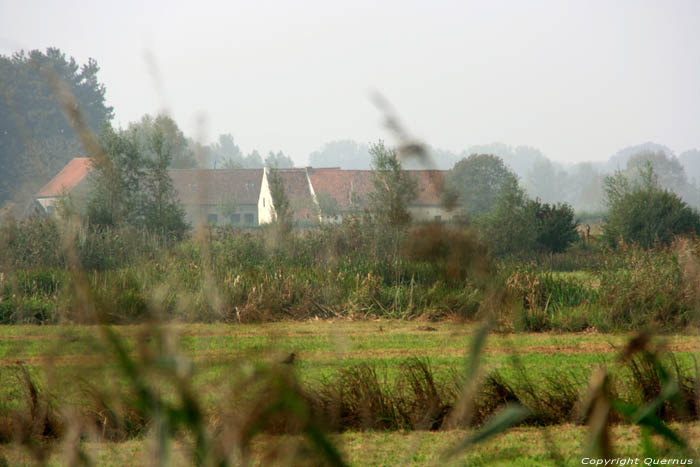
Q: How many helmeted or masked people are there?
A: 0